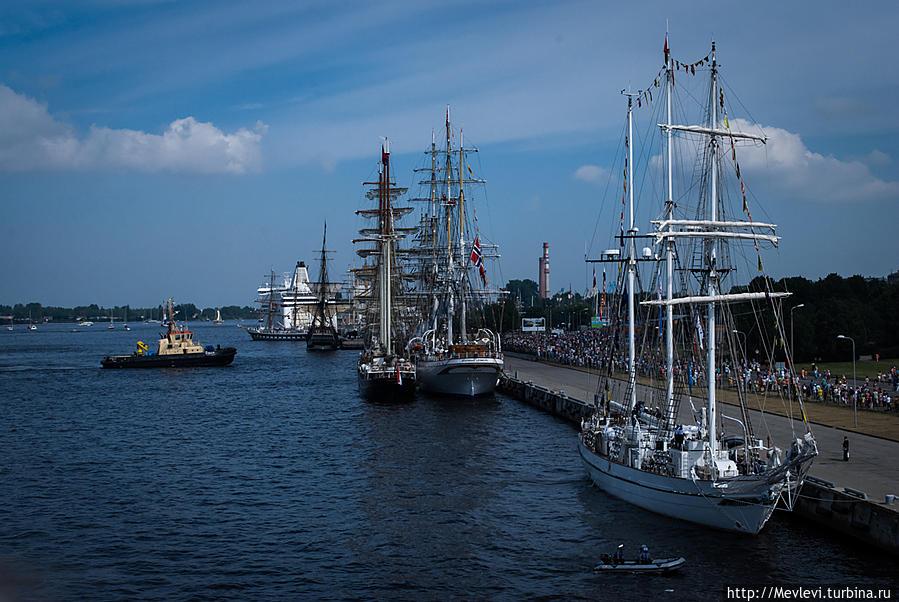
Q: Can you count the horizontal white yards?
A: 4